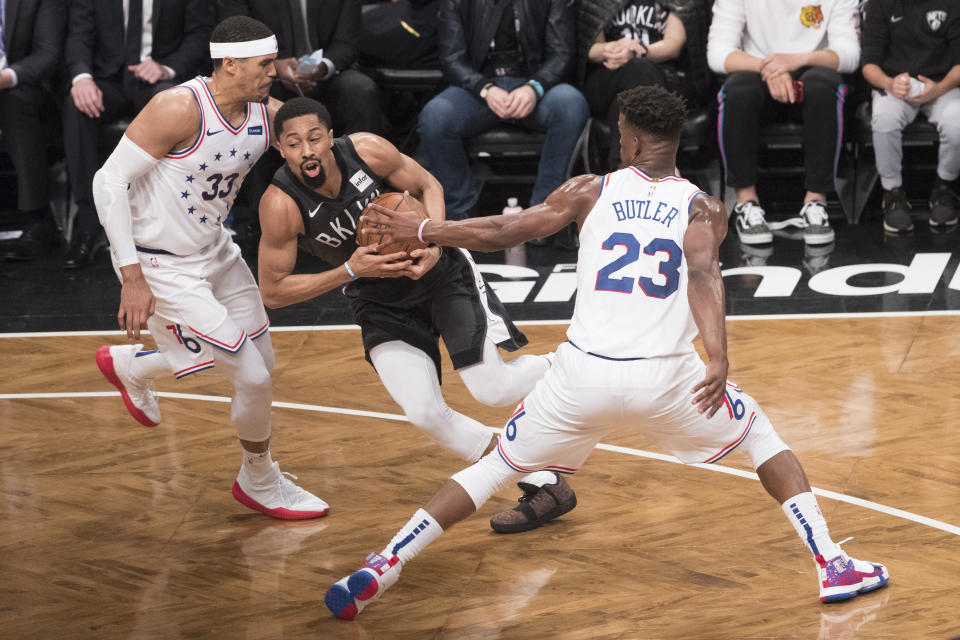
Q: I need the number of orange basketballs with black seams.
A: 1